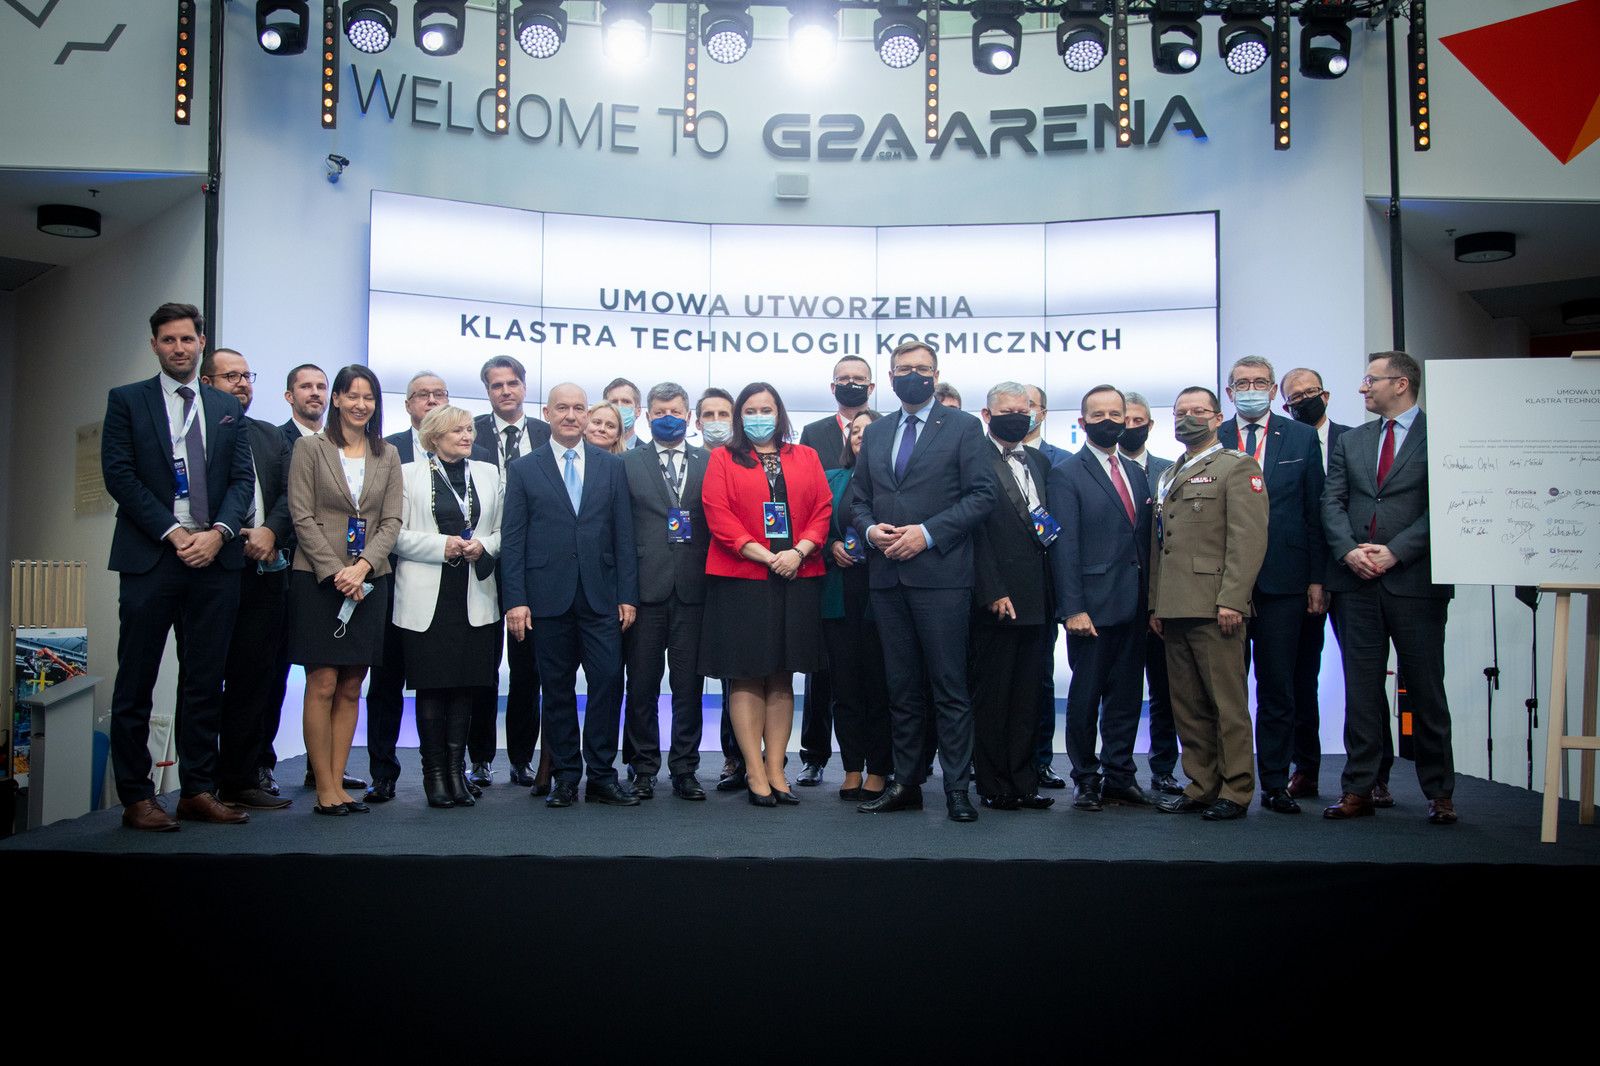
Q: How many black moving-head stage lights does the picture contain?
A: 13